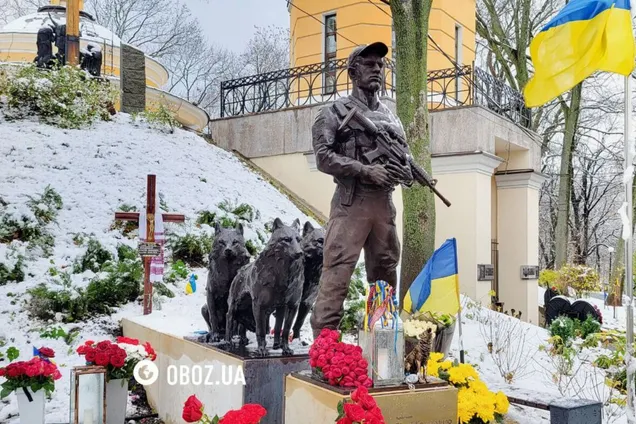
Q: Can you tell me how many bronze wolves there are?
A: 3